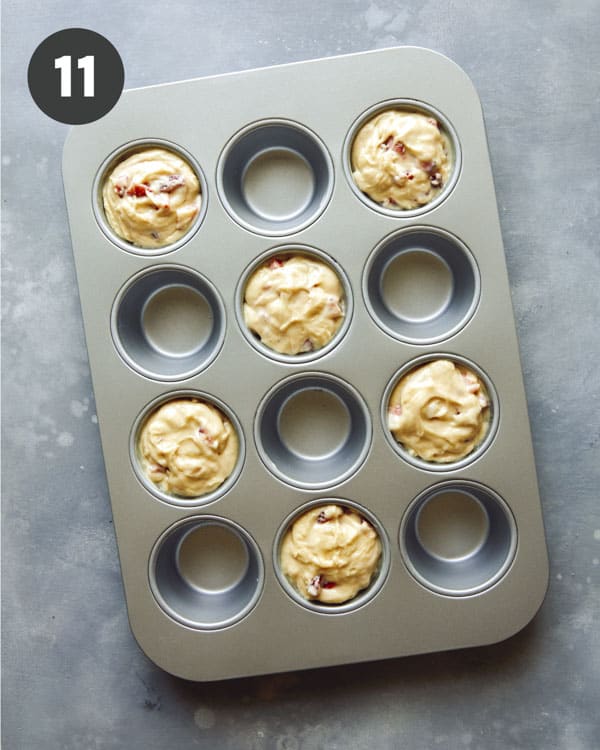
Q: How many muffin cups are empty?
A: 6